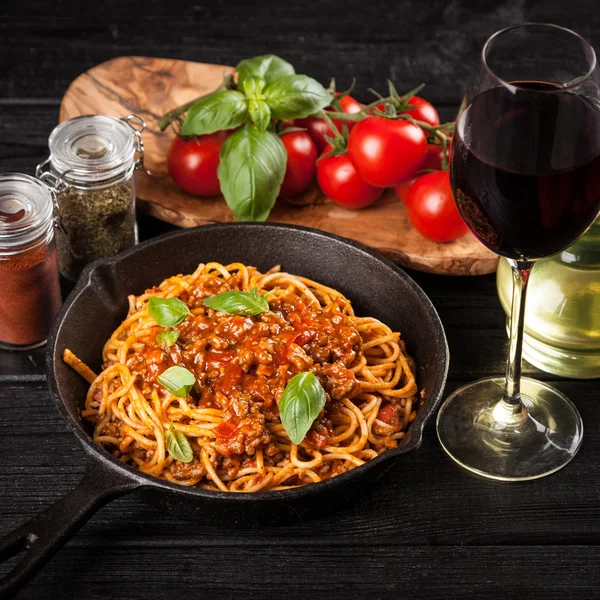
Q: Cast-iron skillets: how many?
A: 1